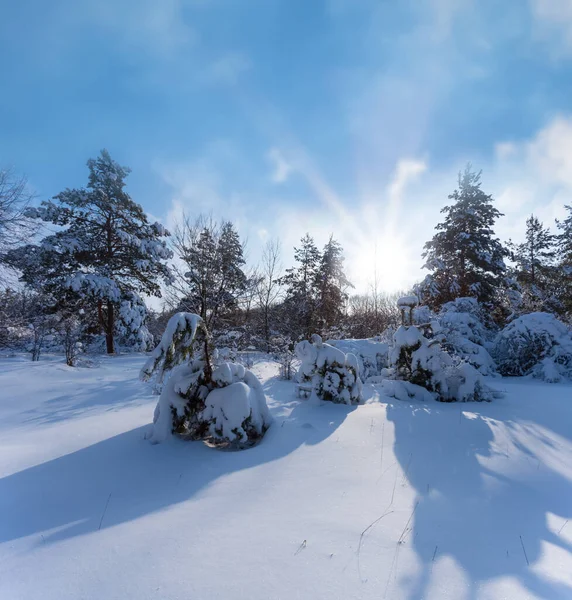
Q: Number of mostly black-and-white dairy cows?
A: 0